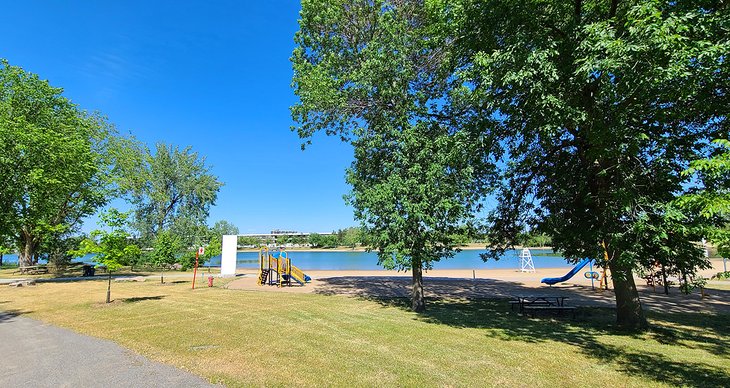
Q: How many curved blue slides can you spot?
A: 1